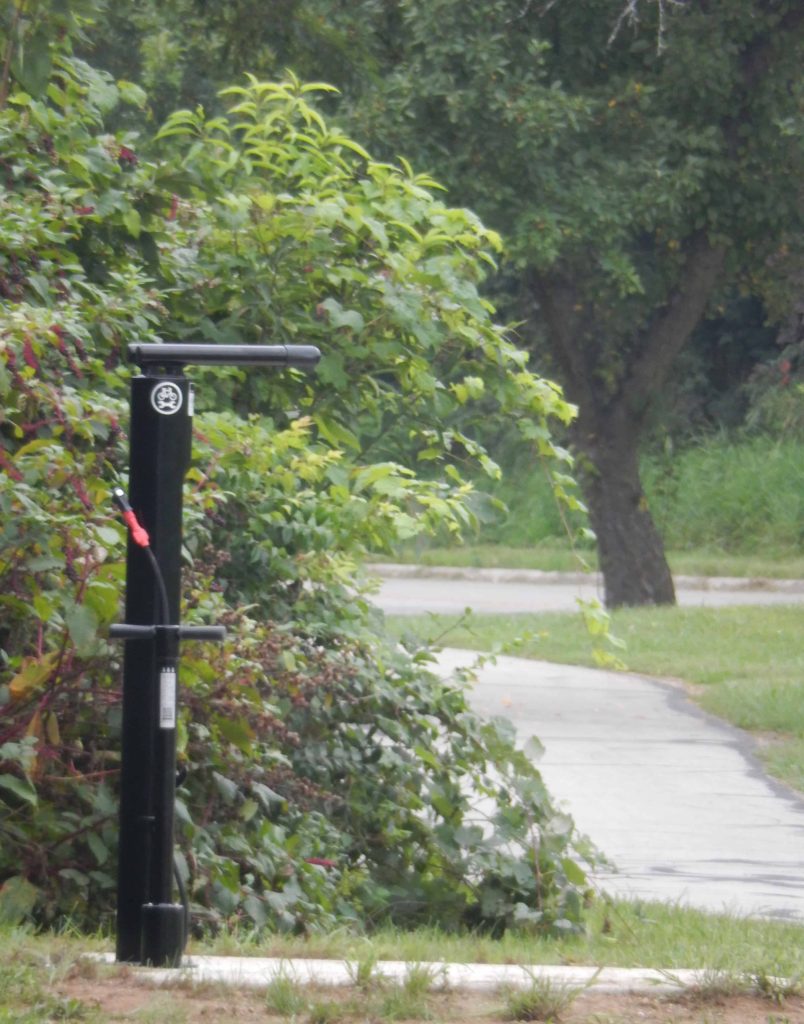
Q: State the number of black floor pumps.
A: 1